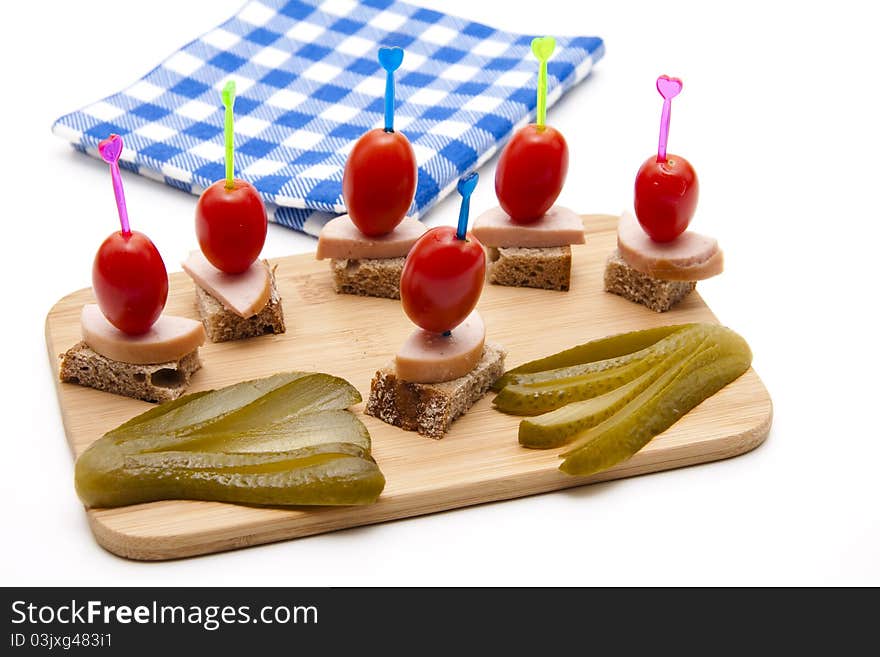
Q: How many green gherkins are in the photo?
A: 2